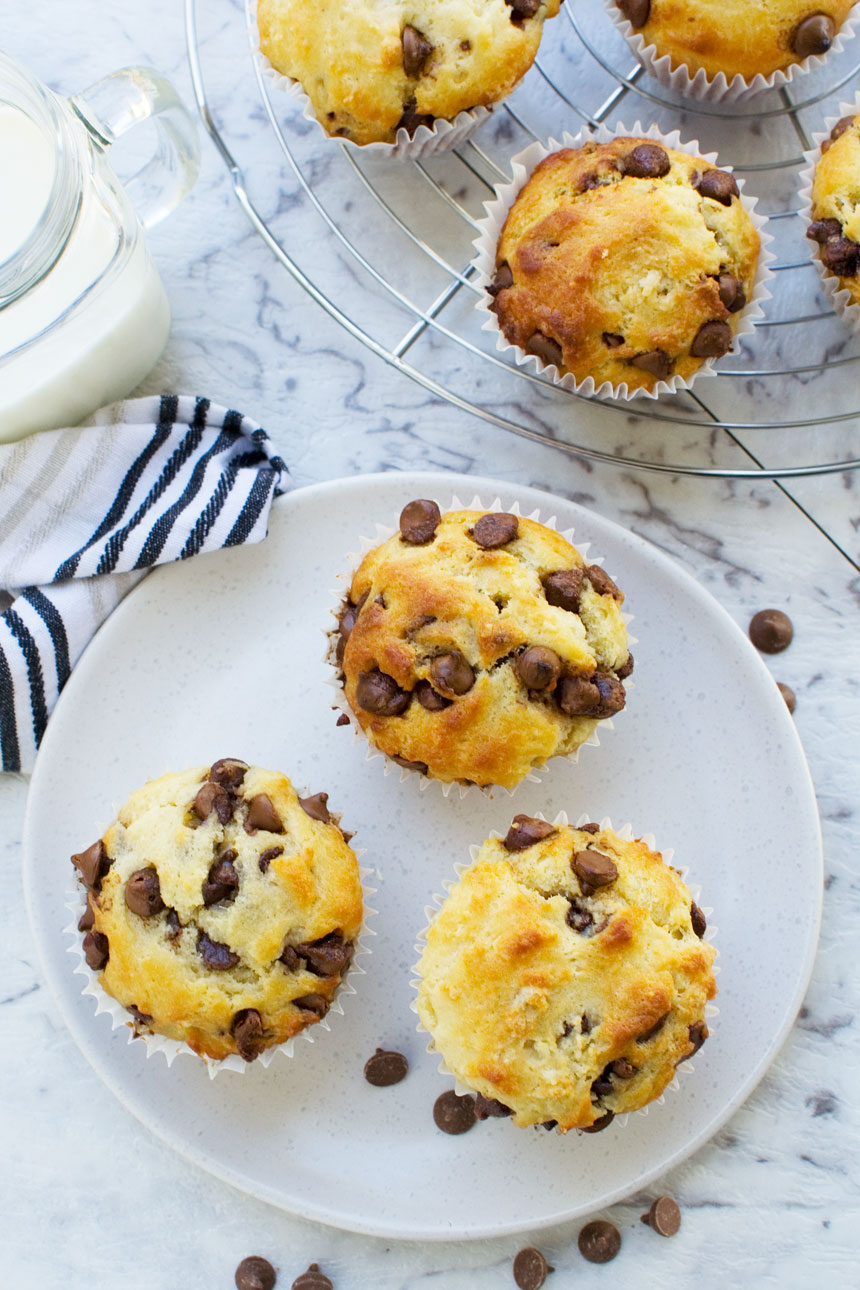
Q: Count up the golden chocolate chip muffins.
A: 7